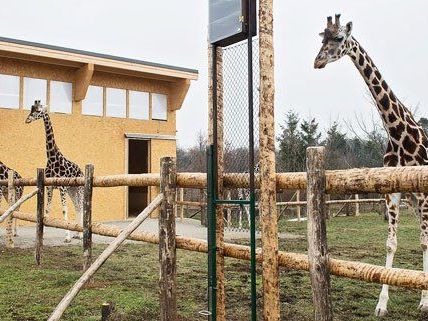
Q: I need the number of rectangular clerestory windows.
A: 7